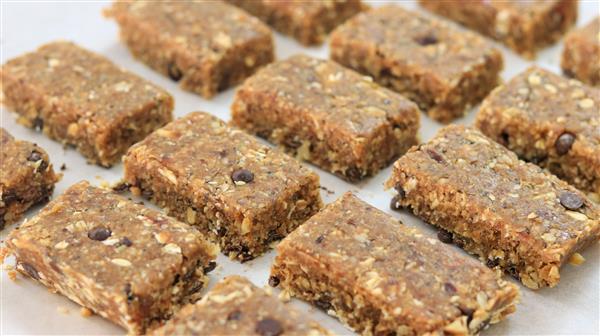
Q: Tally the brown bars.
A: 14